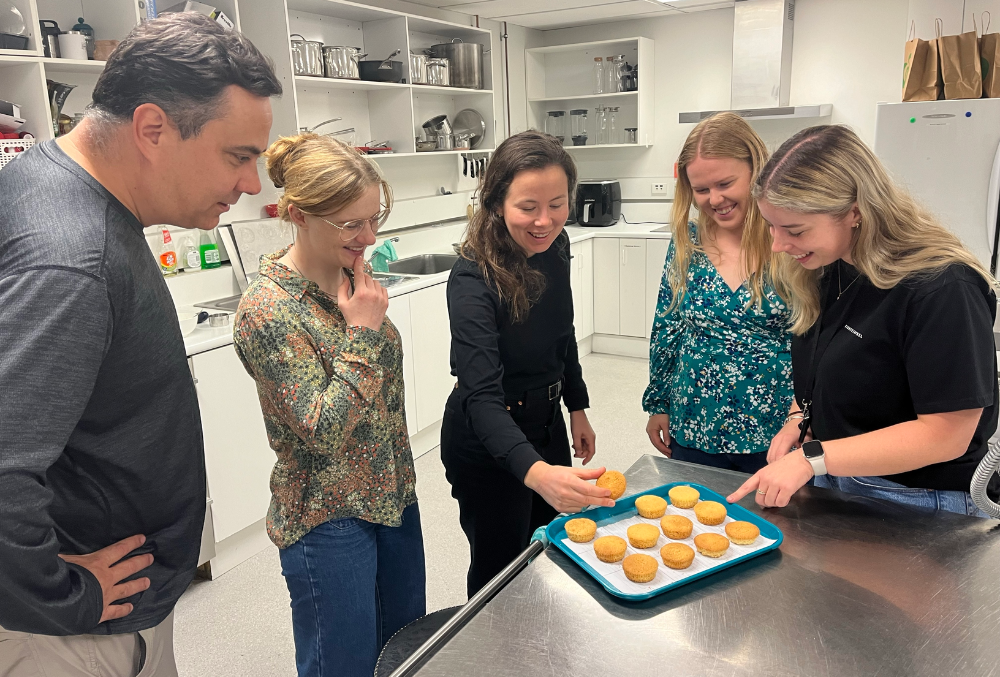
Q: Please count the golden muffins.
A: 12